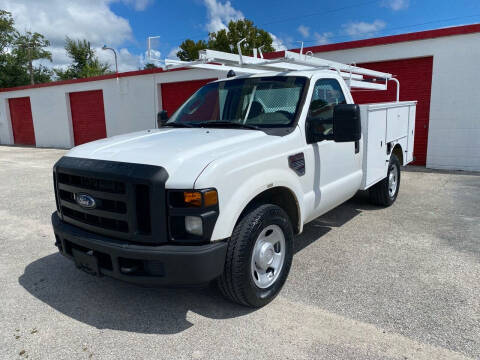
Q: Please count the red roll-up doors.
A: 4